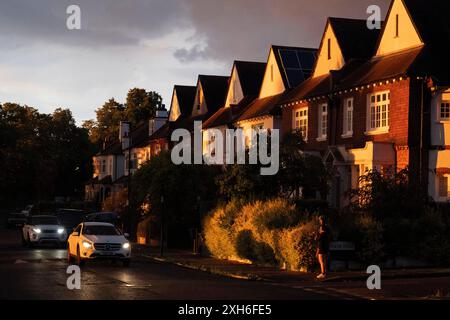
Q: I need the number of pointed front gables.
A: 6